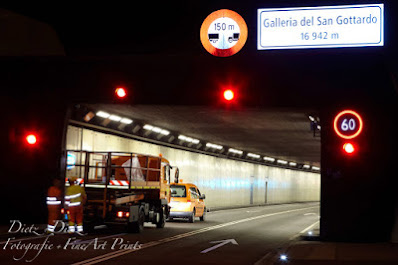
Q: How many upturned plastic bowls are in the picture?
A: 0